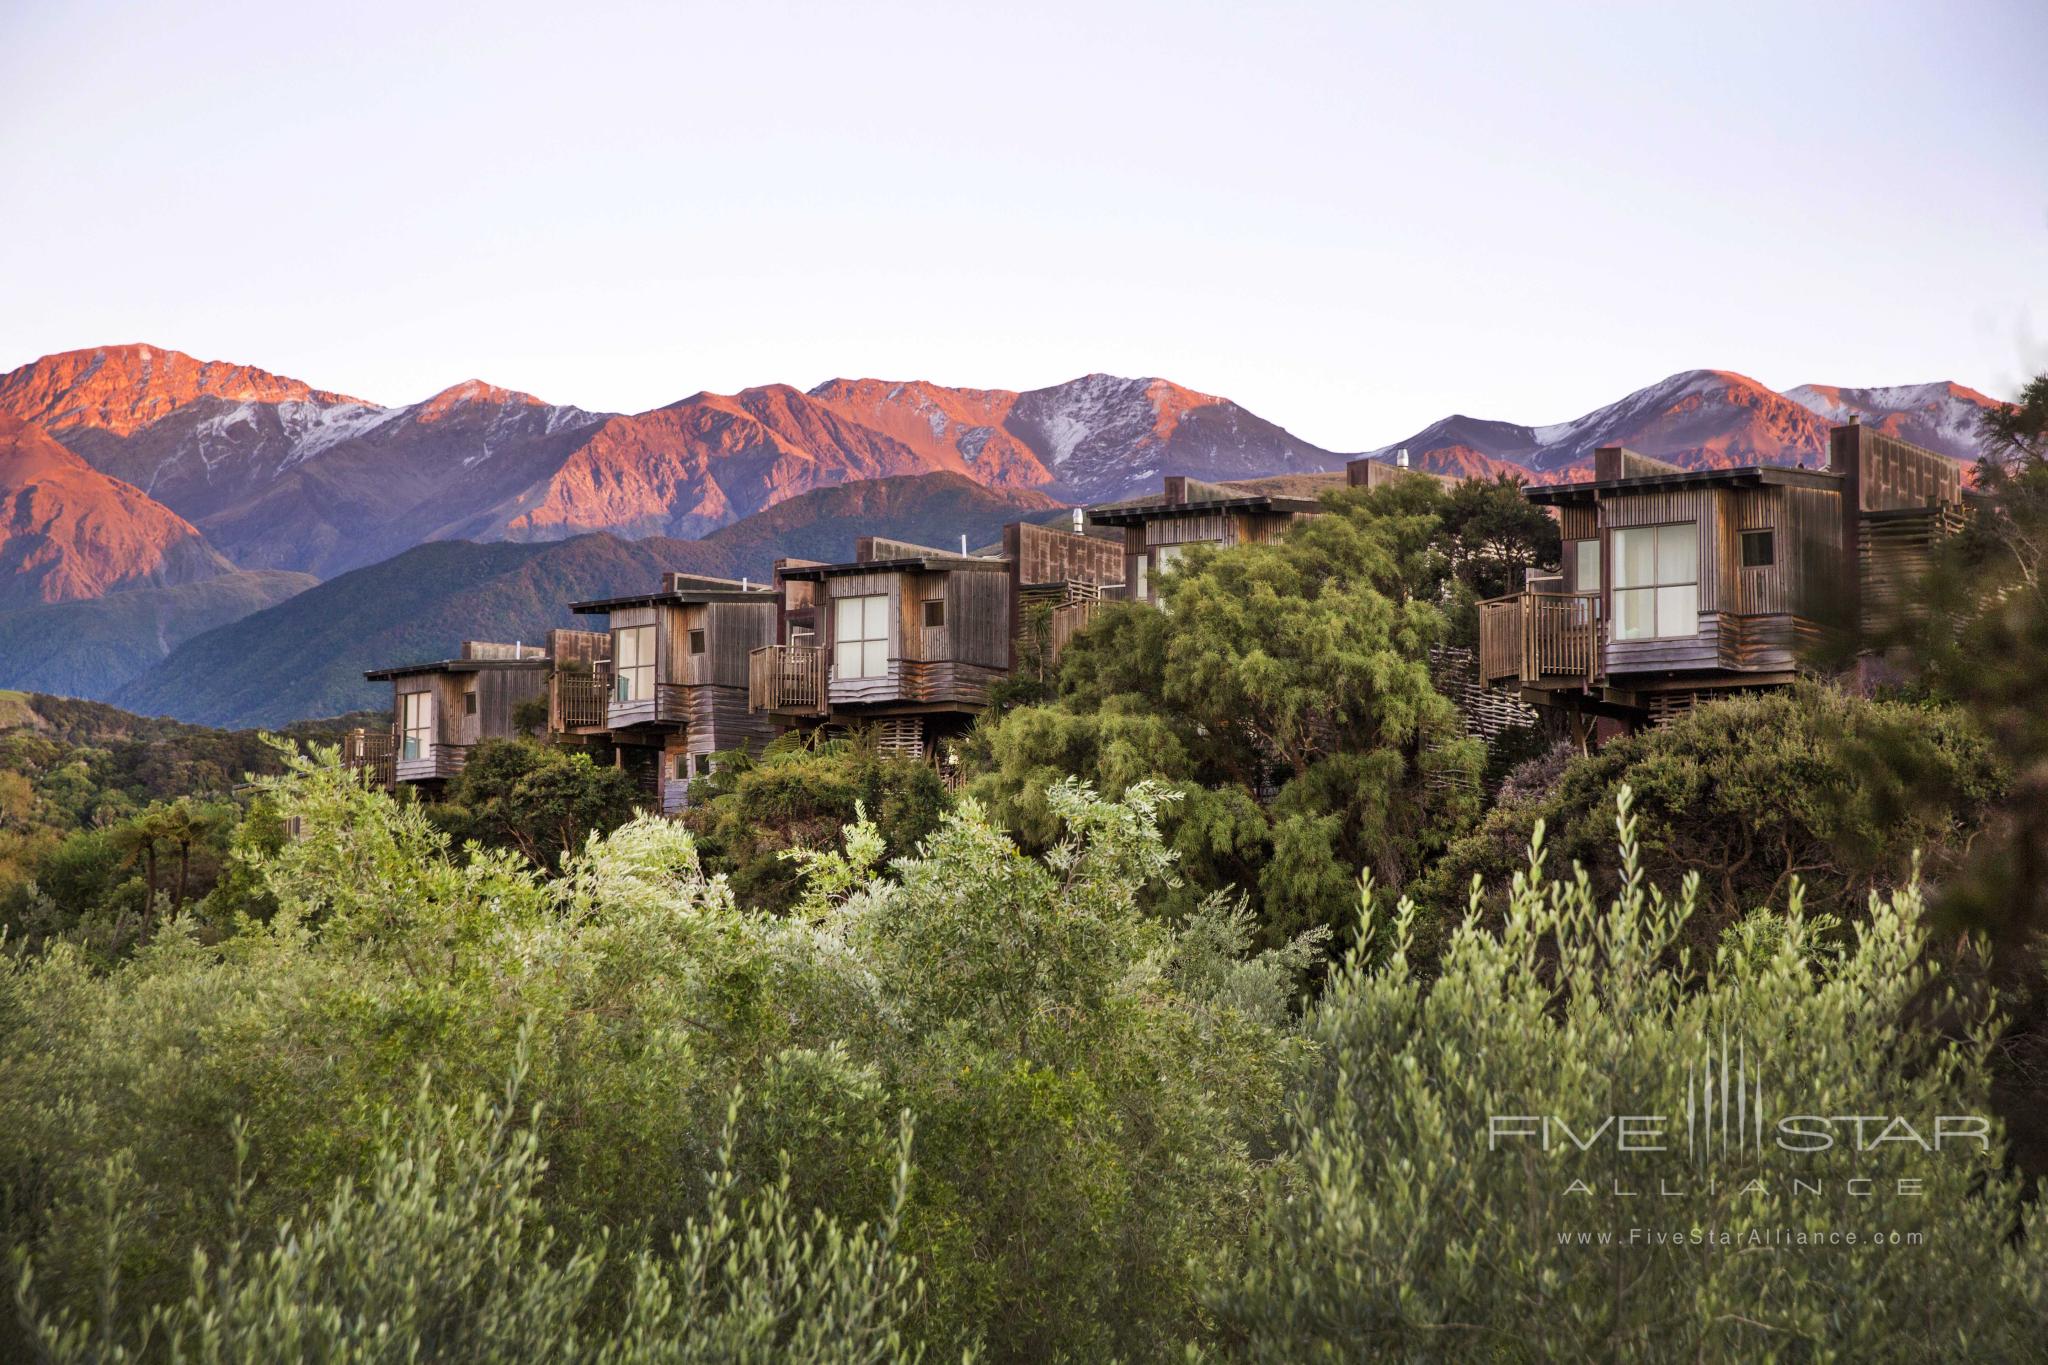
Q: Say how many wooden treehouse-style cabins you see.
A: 5